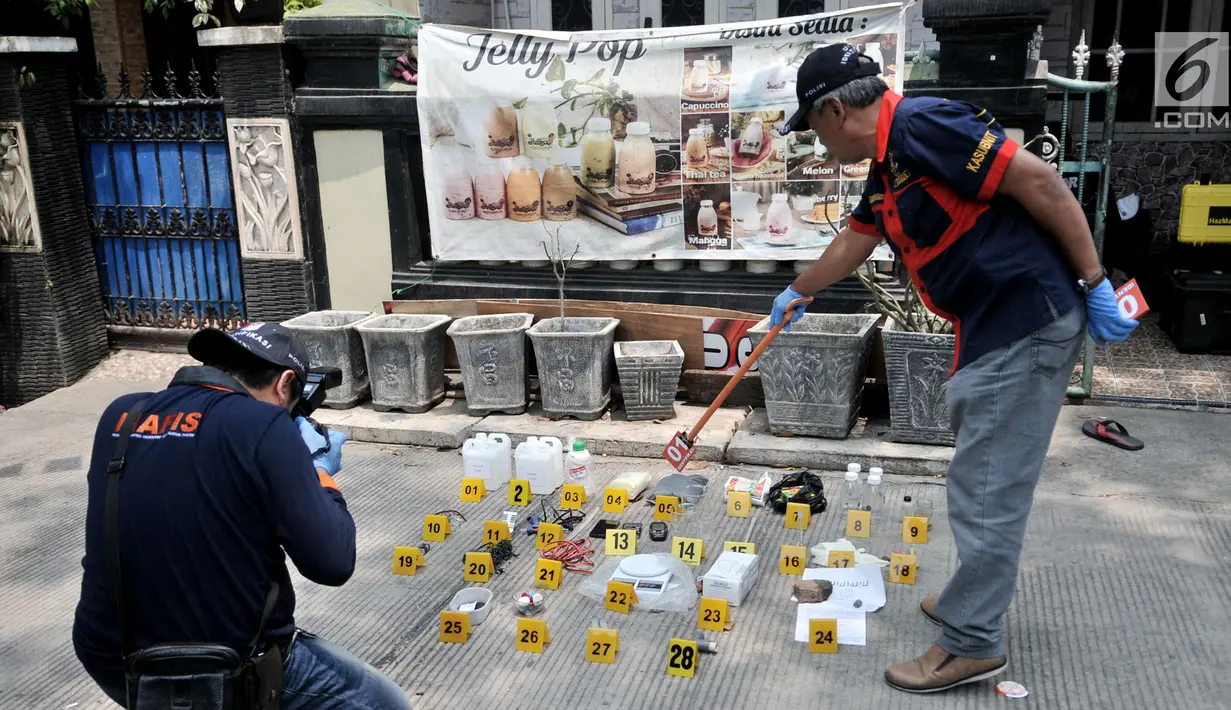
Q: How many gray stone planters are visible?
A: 7